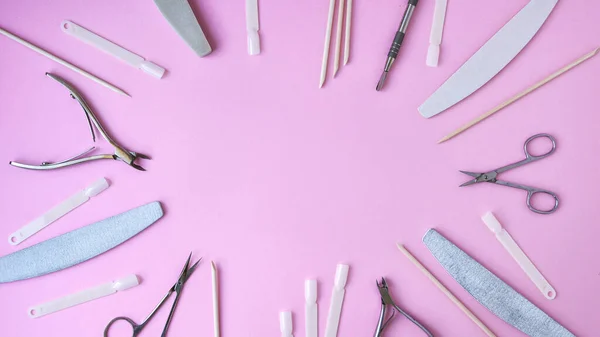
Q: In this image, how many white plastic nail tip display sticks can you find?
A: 9